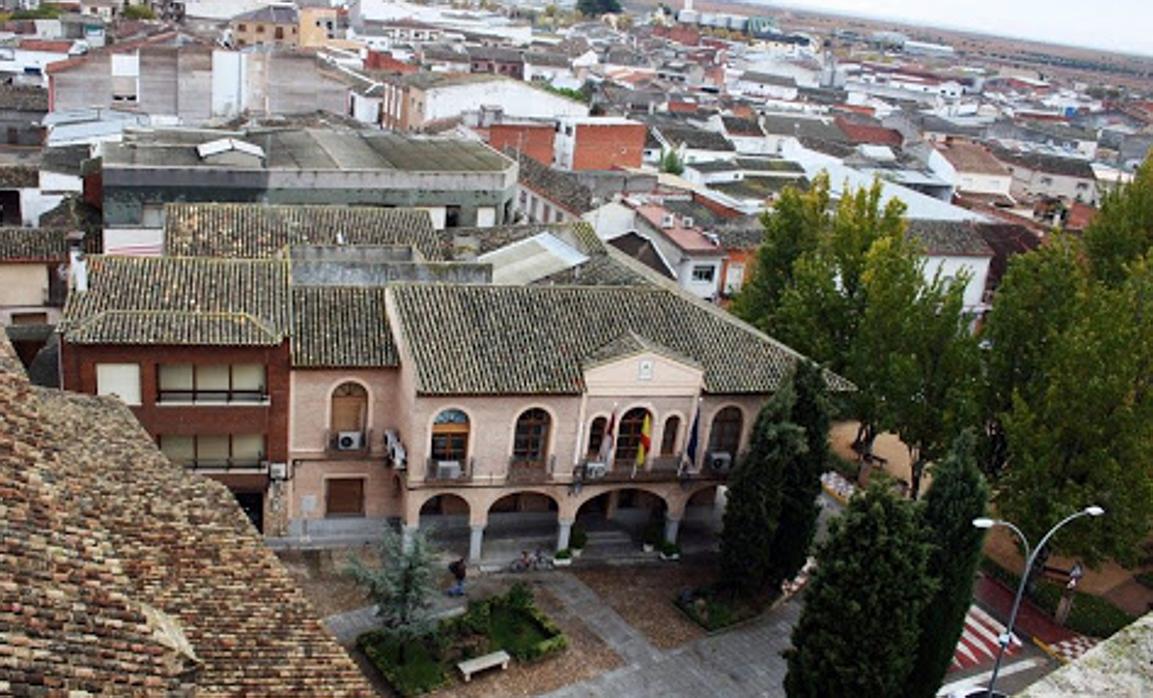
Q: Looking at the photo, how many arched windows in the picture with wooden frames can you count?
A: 7